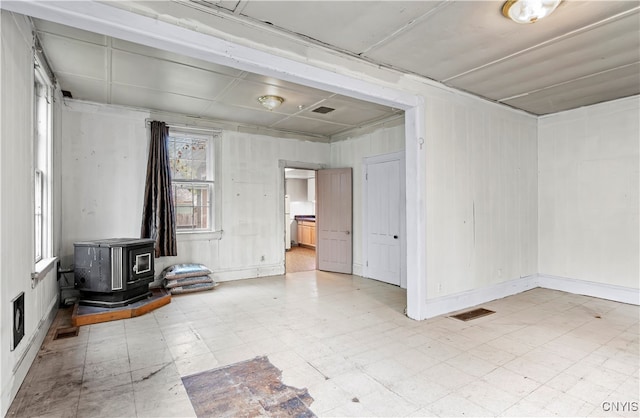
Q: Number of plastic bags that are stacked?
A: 3